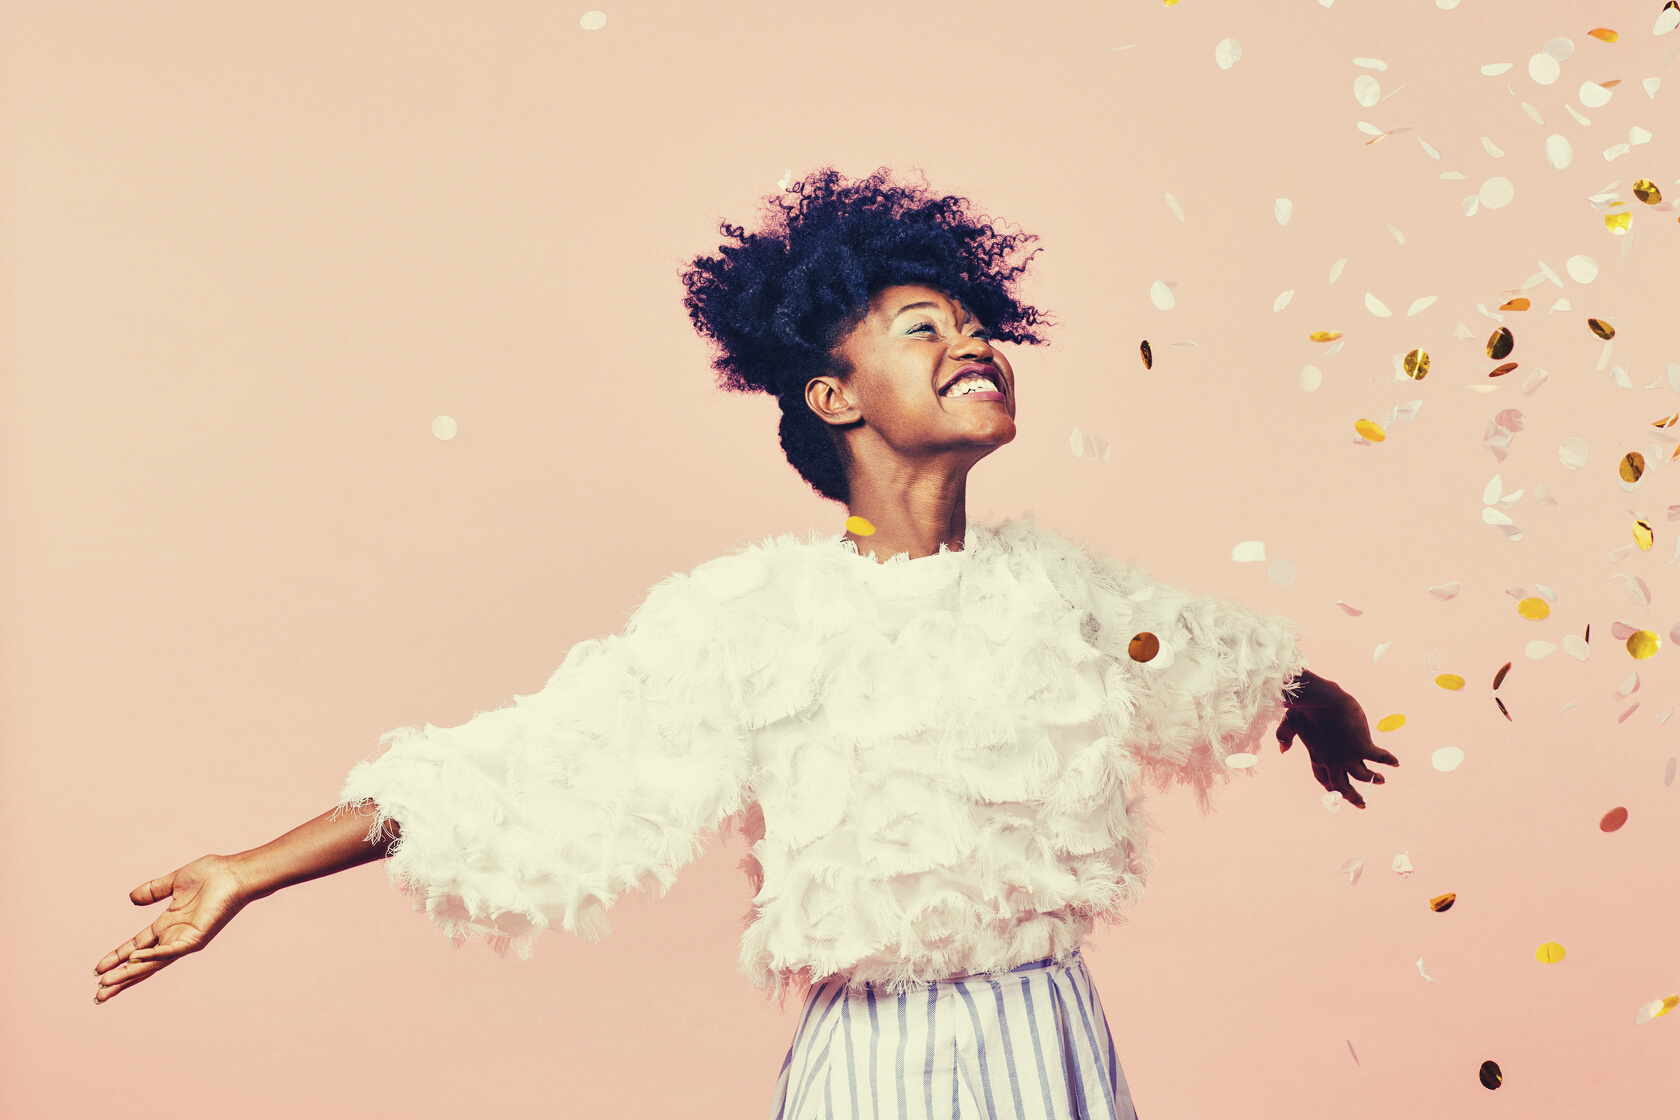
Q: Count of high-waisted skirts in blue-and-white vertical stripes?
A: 1